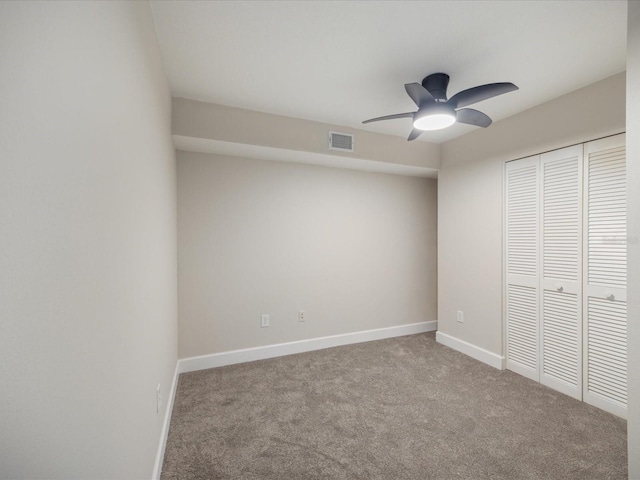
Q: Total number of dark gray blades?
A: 5